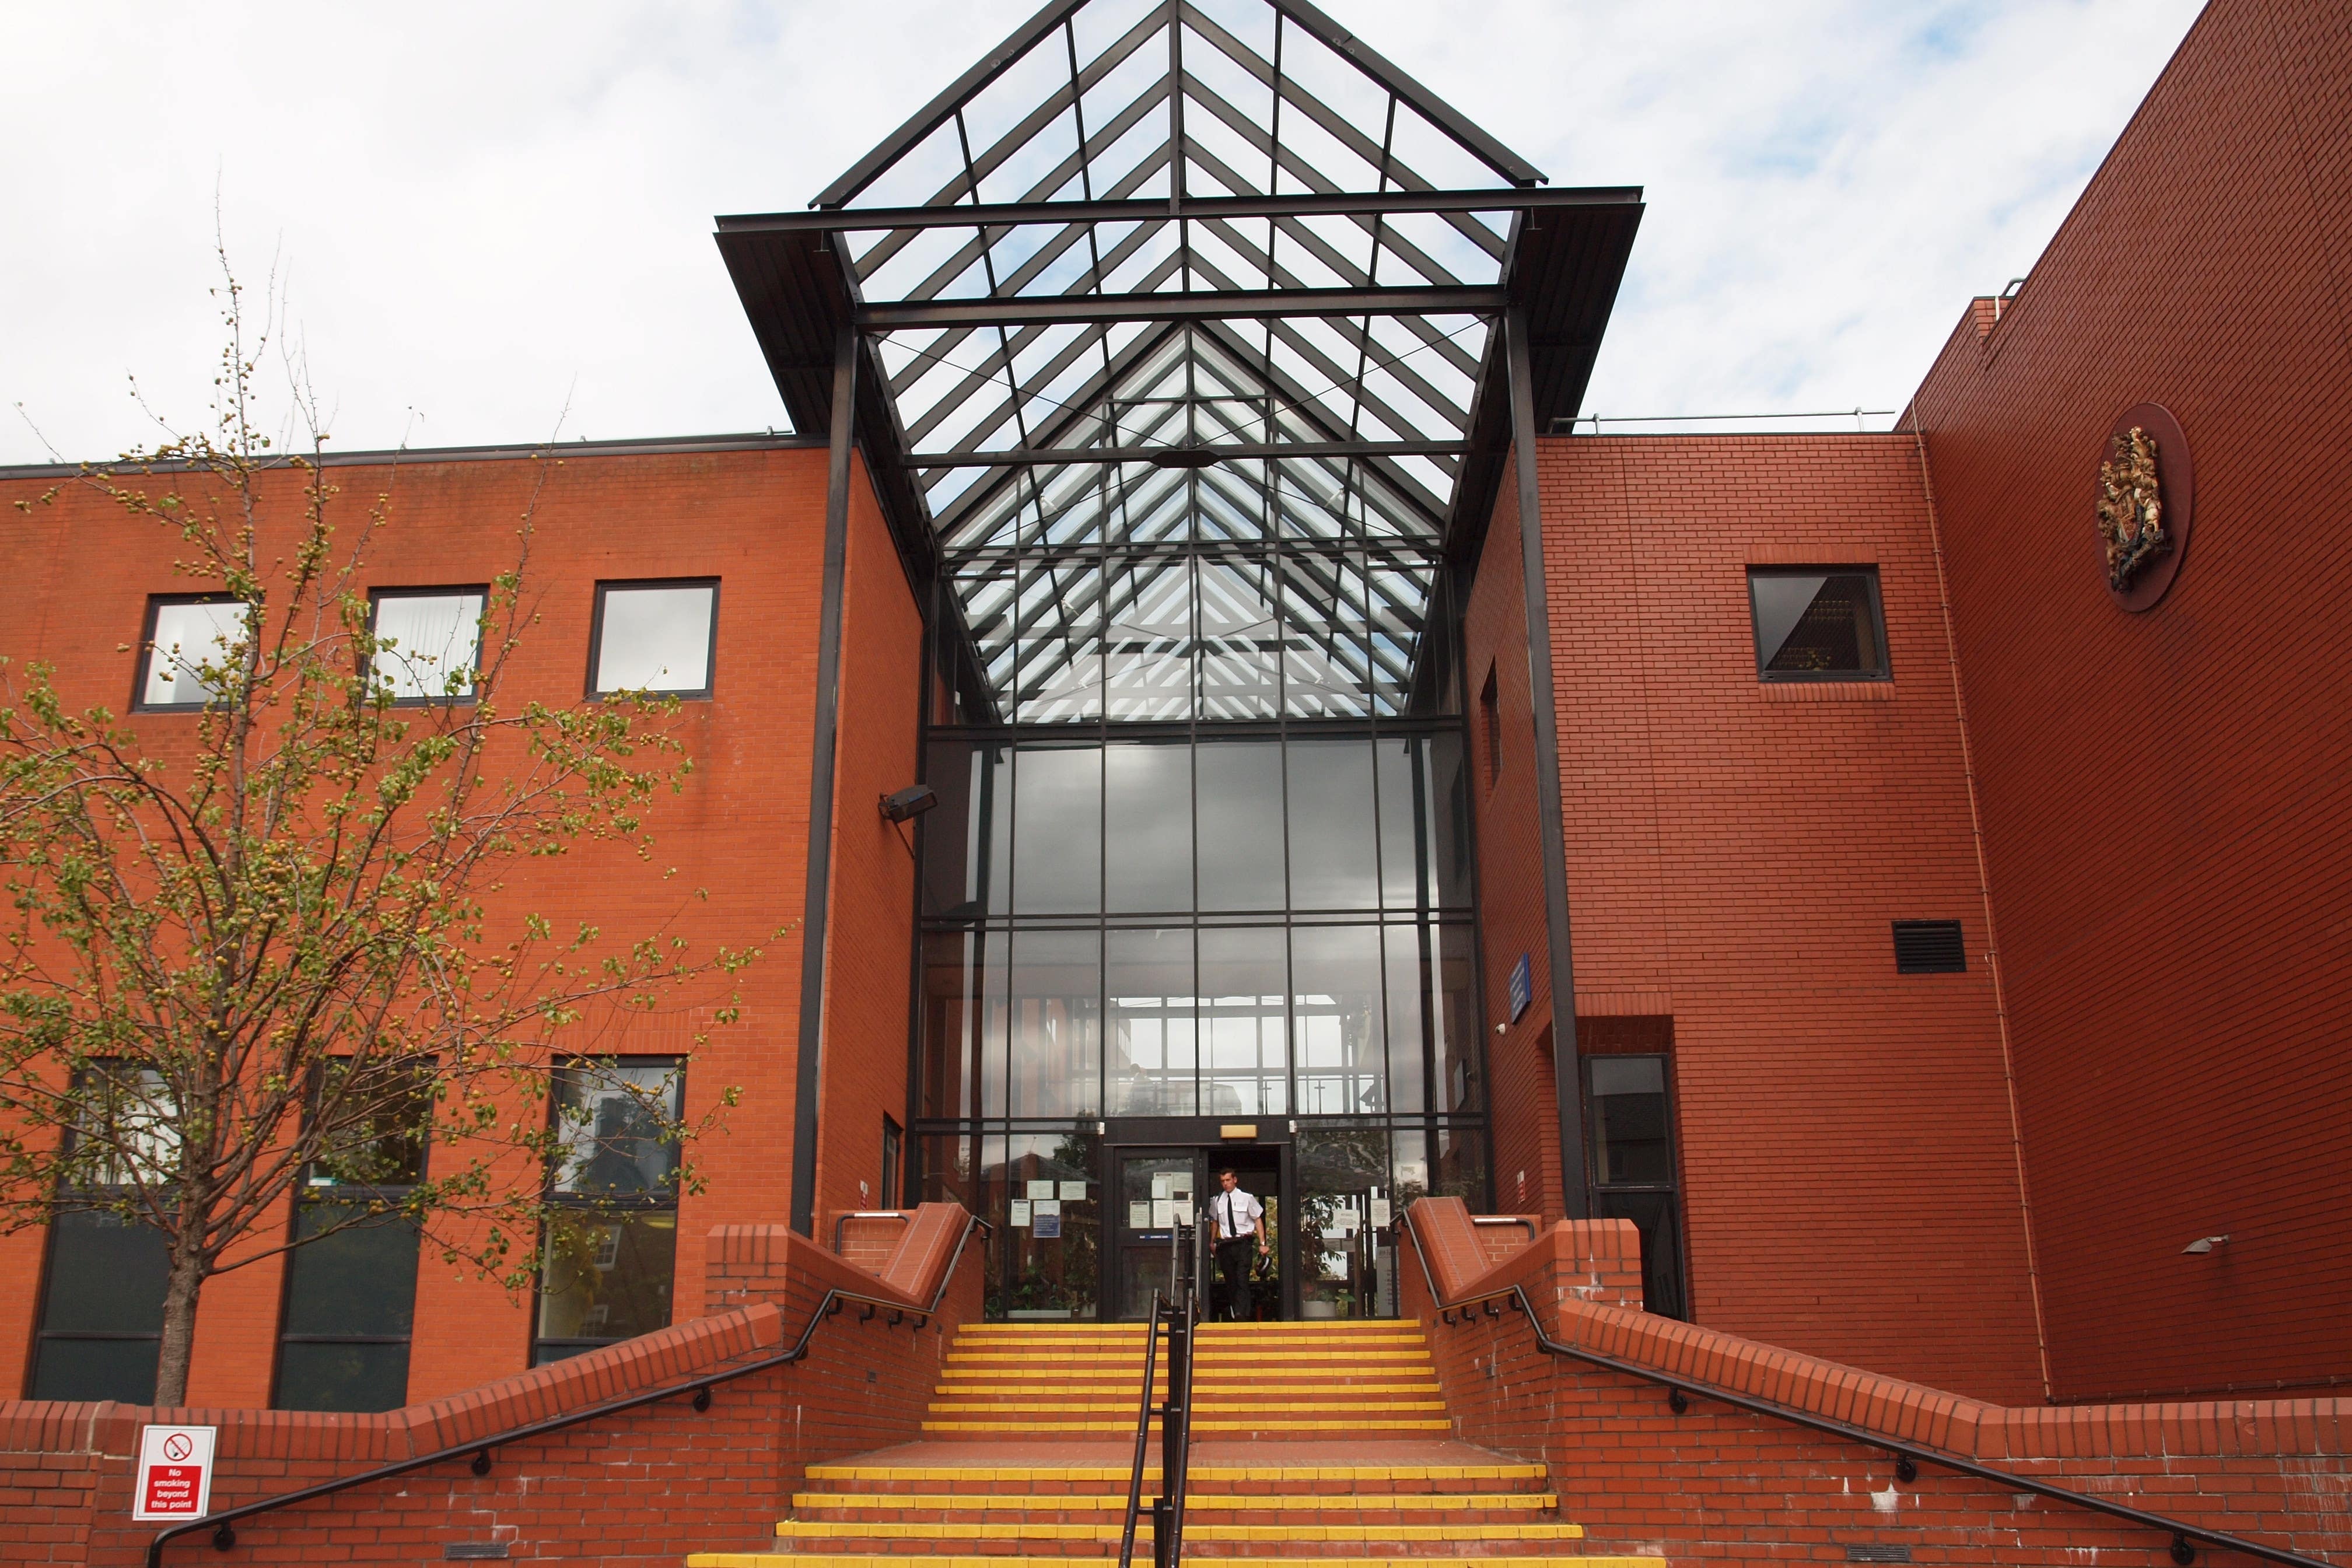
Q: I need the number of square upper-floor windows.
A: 4